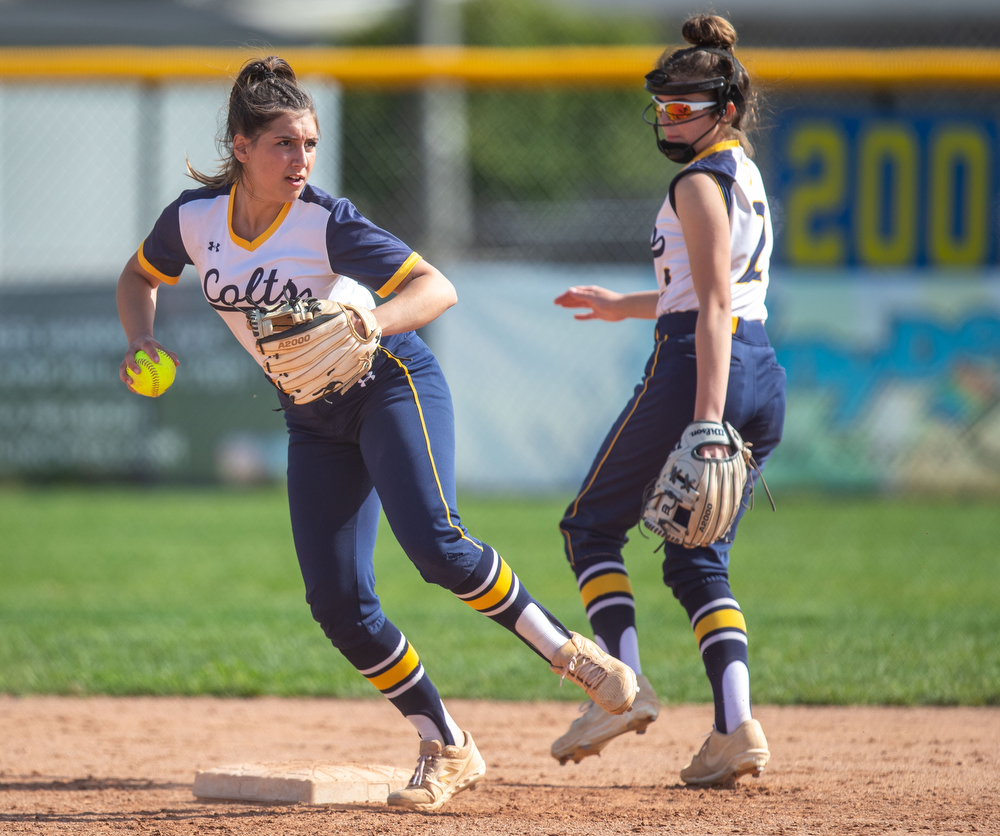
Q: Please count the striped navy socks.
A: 4